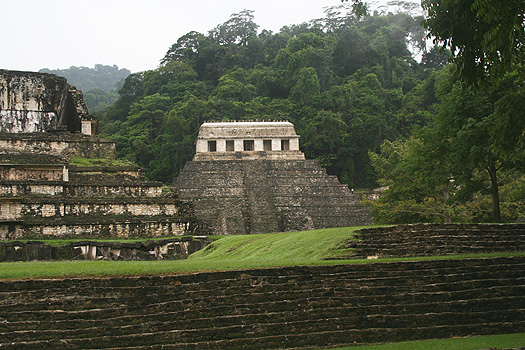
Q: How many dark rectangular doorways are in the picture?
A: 5